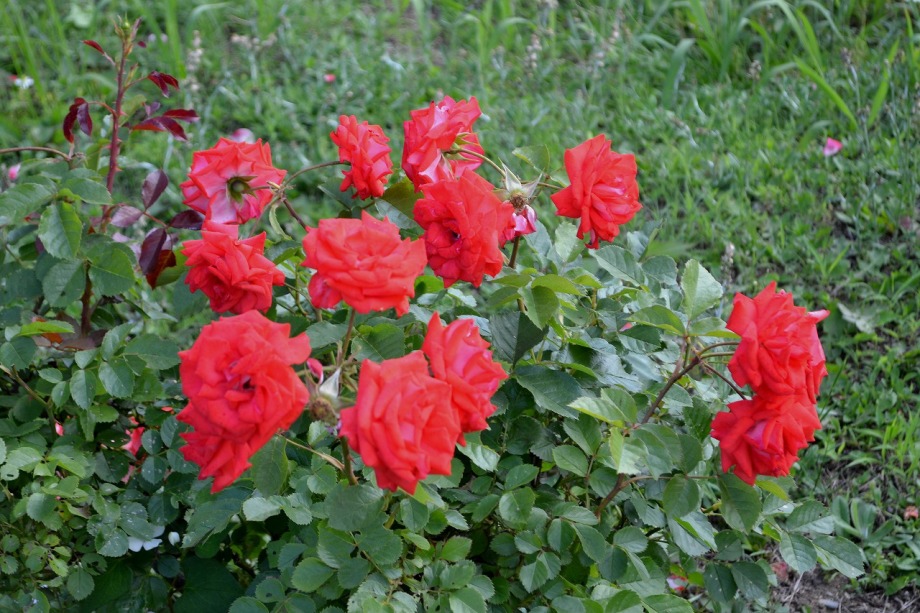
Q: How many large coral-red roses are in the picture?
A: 12